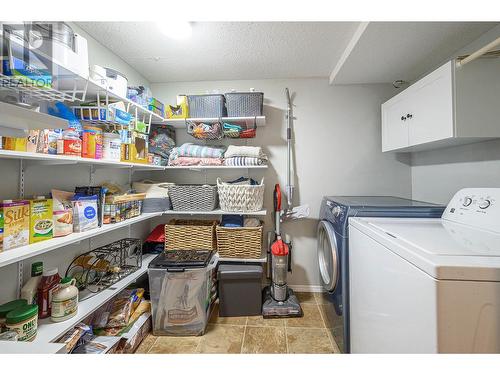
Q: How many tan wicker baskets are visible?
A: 2